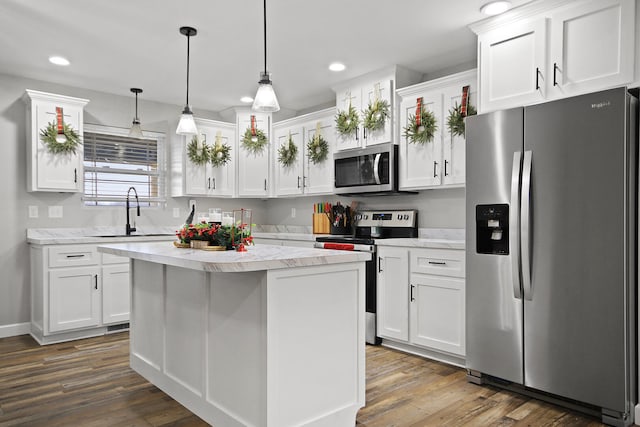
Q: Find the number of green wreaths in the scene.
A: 10